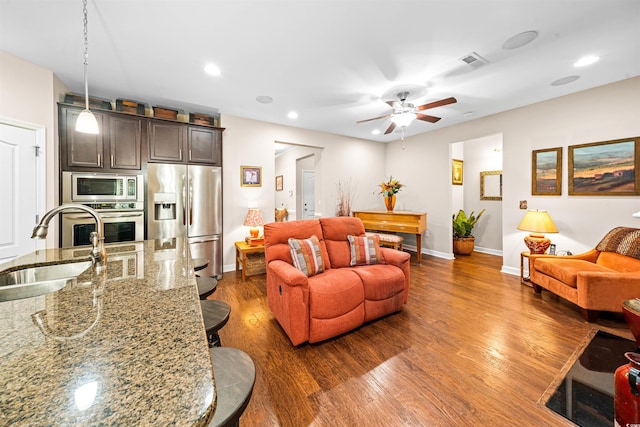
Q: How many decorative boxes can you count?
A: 4